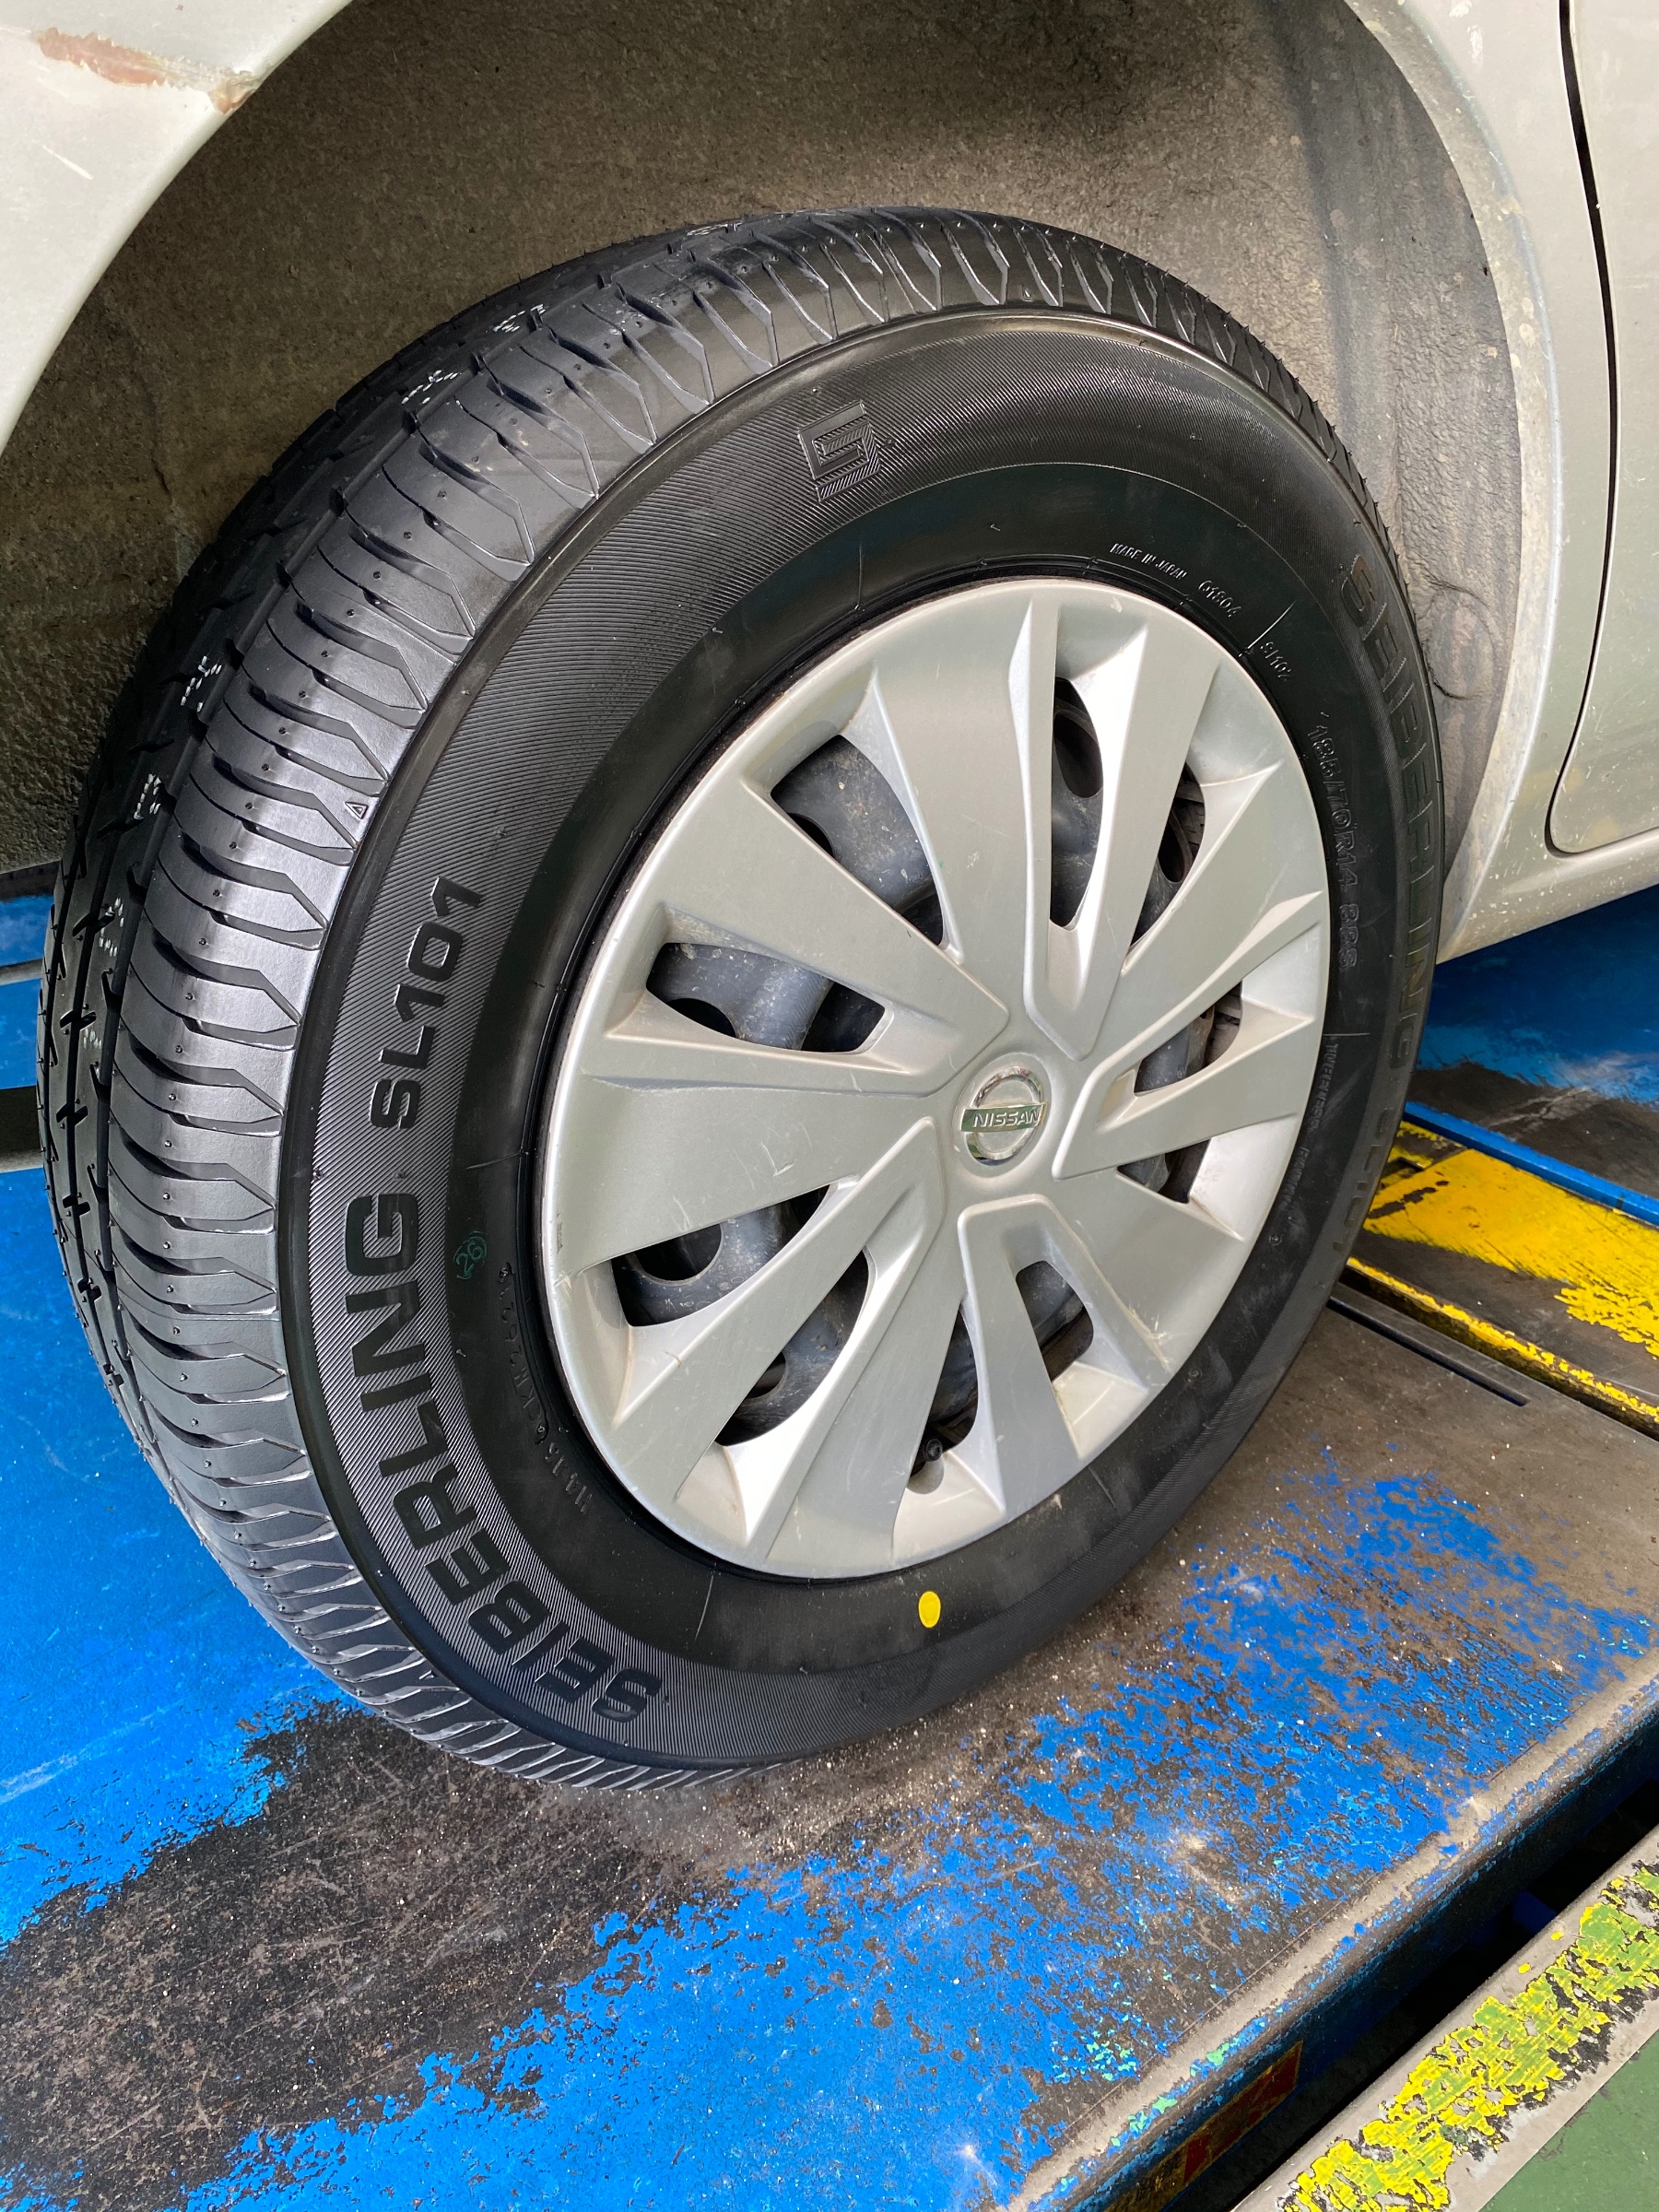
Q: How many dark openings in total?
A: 10